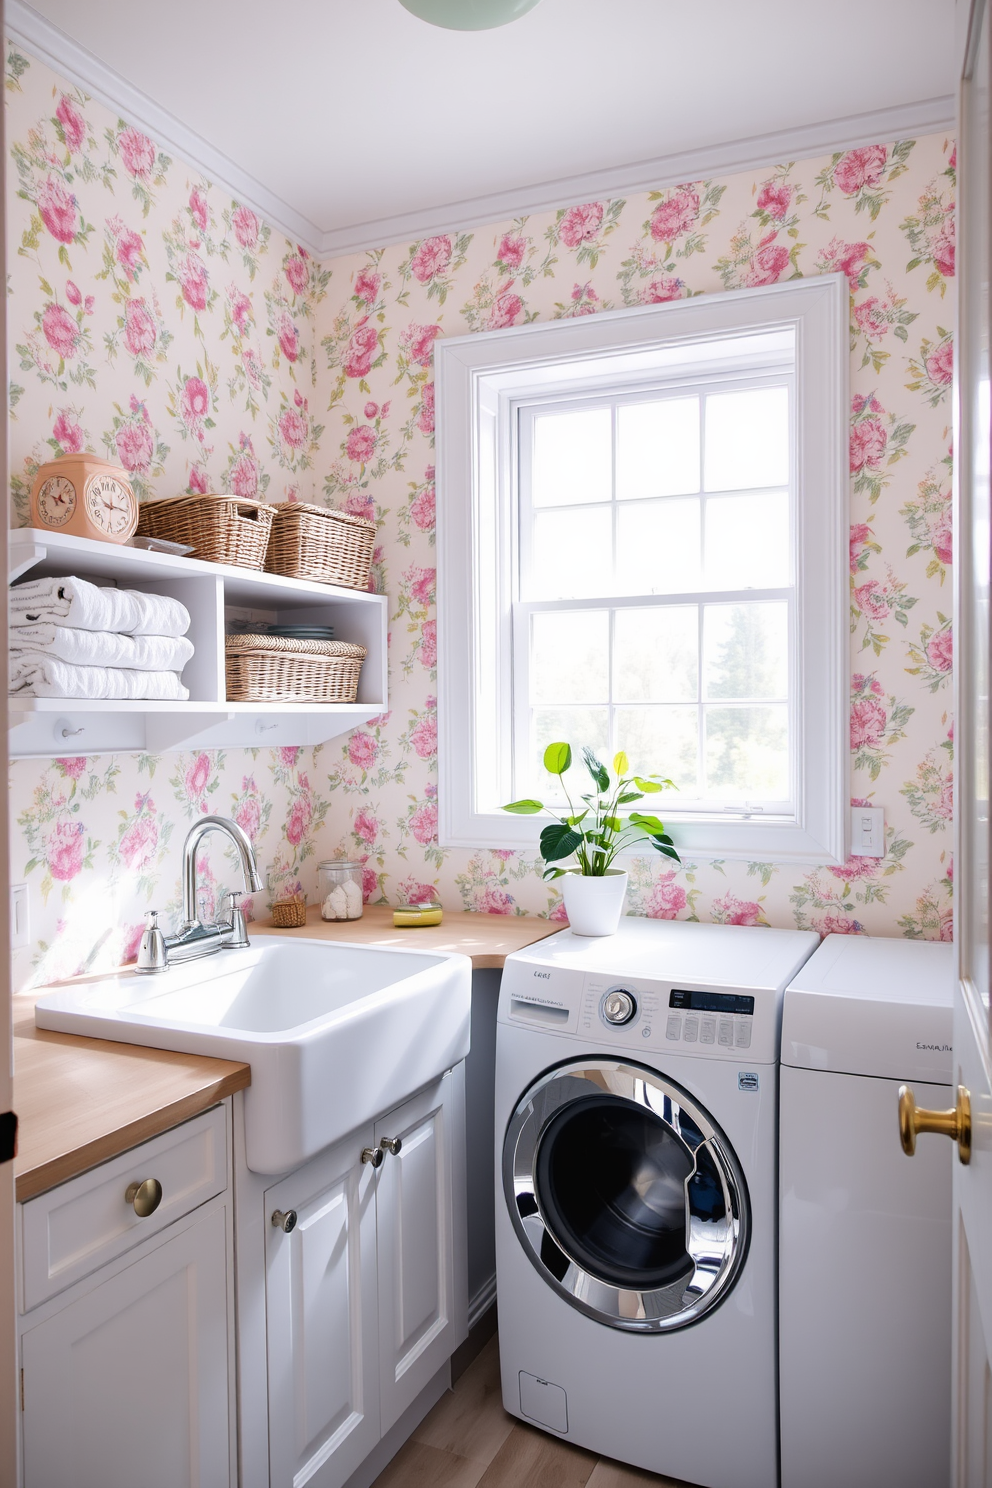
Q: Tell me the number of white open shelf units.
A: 1